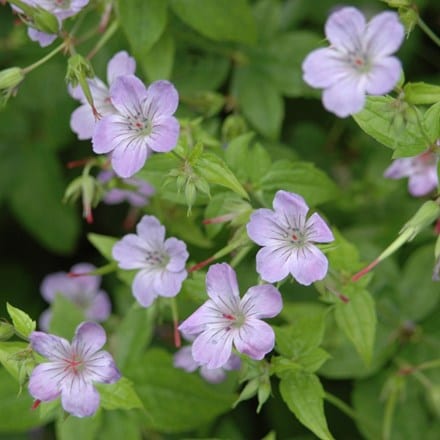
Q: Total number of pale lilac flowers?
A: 12